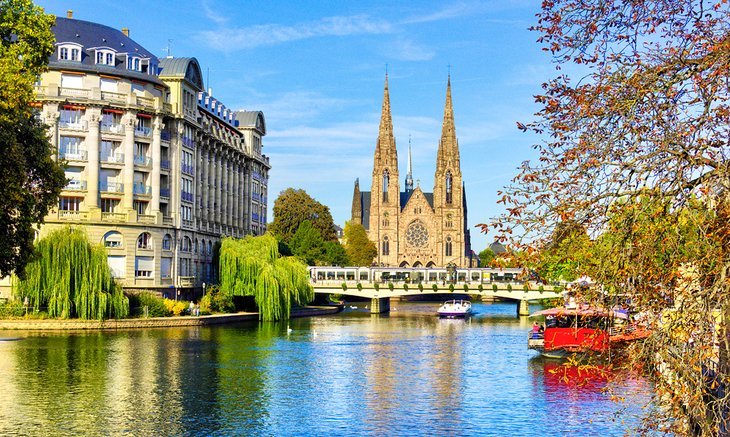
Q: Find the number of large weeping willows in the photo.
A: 2